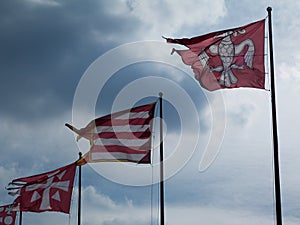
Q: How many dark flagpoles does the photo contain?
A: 4